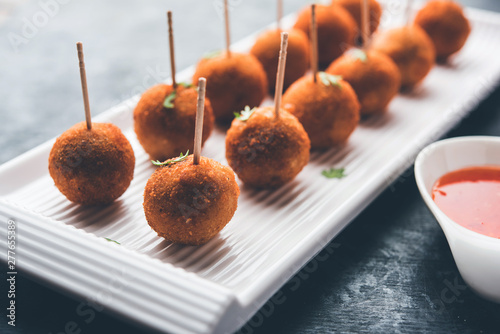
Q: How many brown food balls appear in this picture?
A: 12